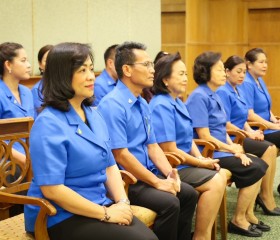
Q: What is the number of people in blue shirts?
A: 9